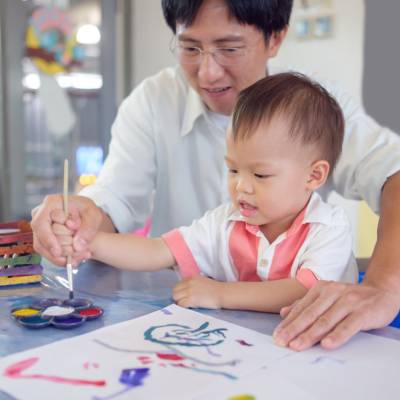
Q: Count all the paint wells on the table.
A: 7